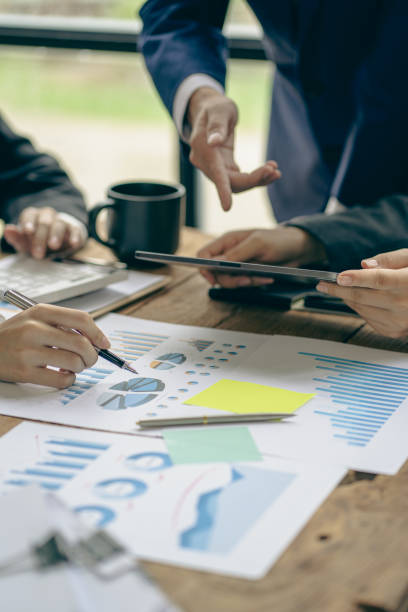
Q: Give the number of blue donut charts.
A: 3